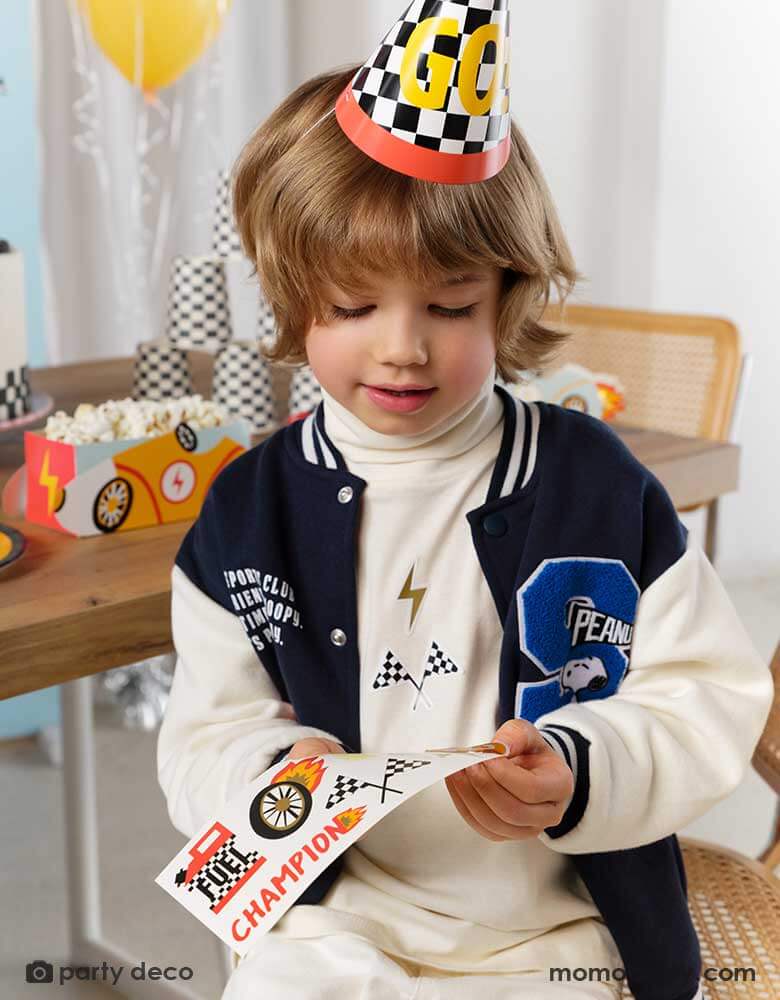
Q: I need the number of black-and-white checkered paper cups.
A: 6